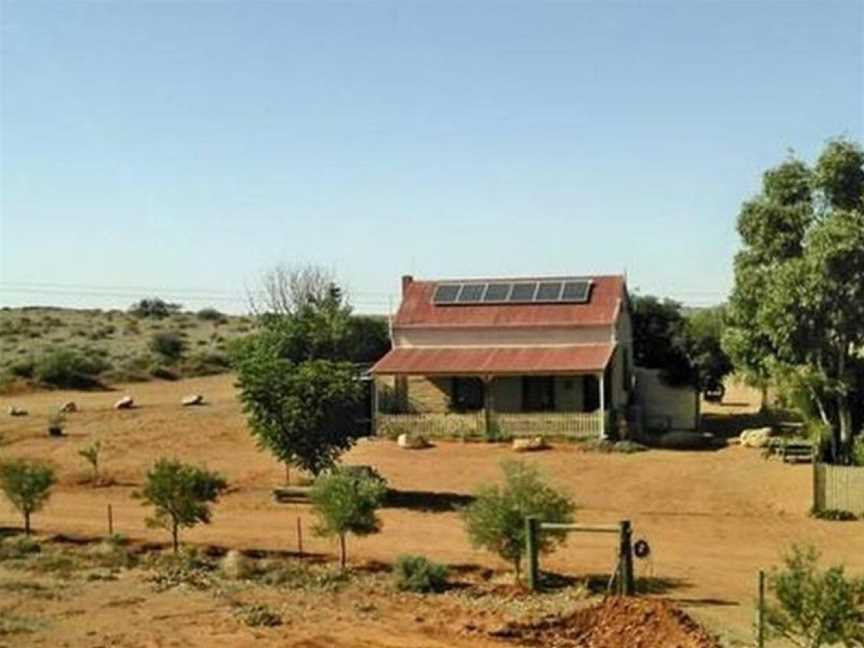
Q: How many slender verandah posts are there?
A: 3